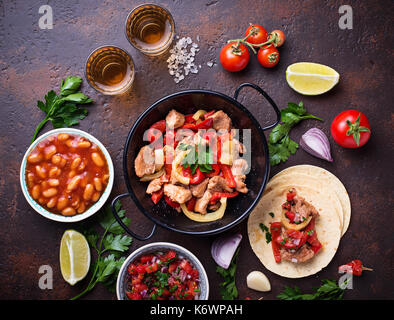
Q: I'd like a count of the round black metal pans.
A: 1